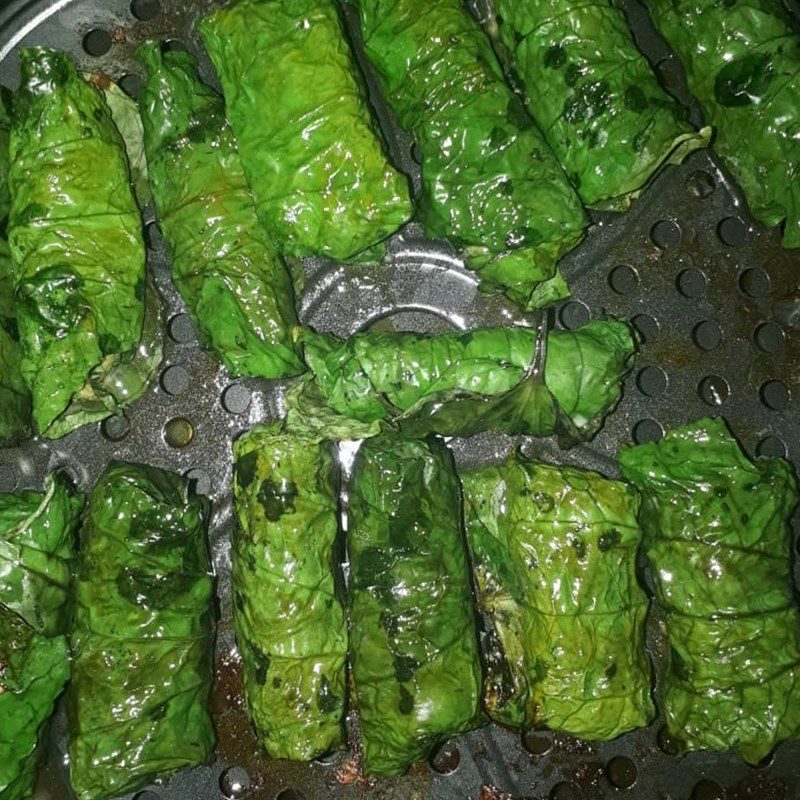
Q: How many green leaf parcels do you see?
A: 14